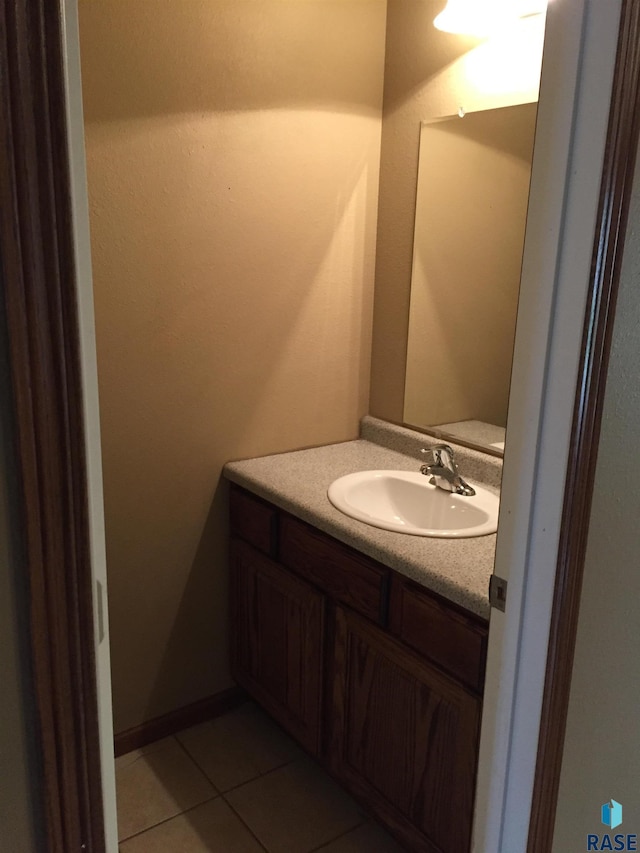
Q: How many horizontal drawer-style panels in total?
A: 3